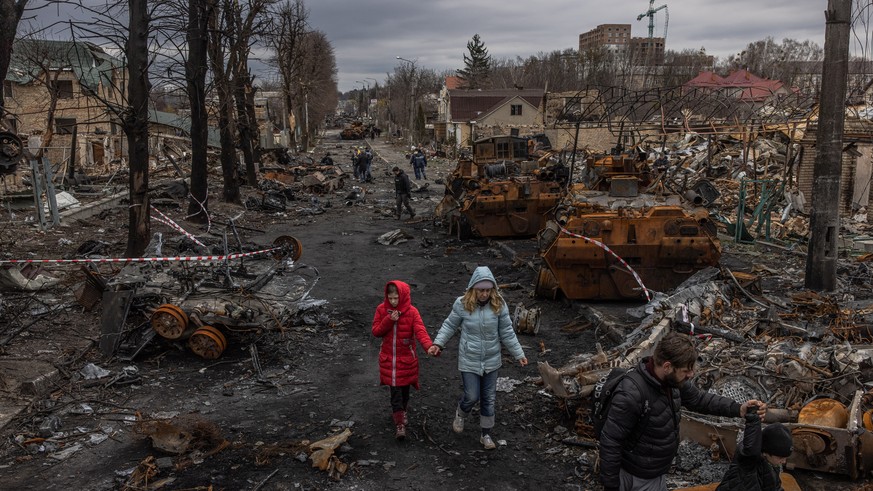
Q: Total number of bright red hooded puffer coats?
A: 1